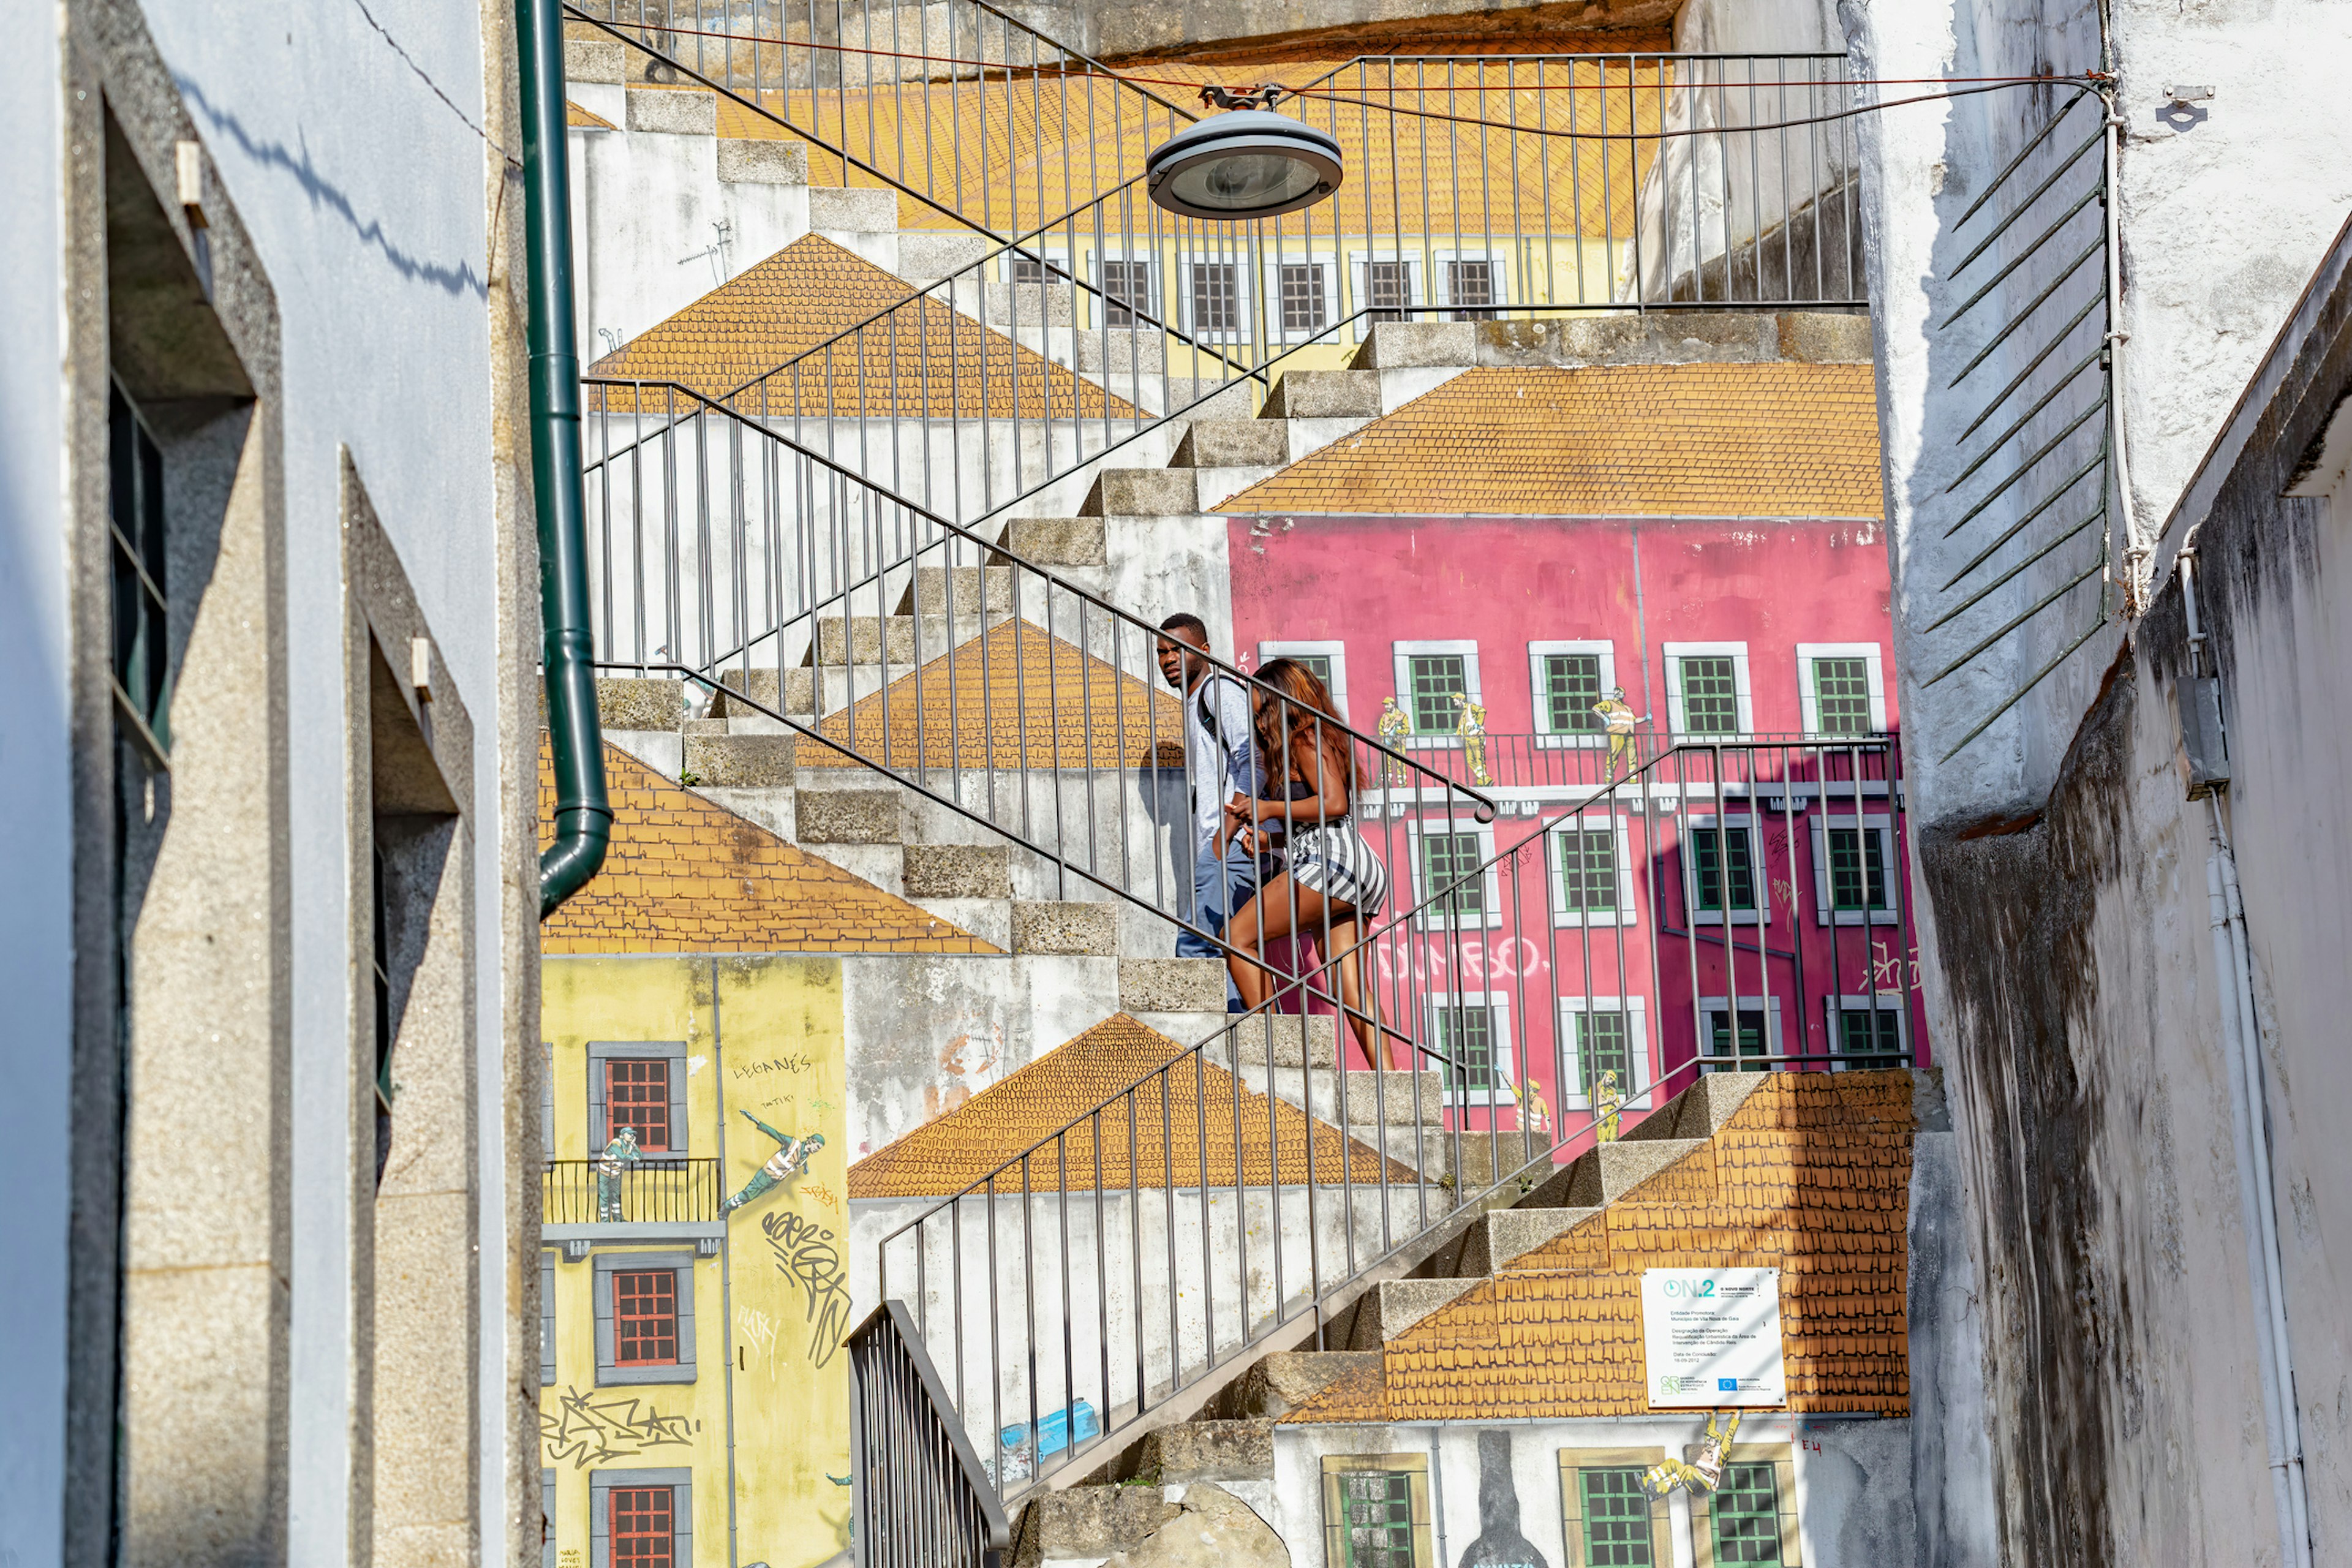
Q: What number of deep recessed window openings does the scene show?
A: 2